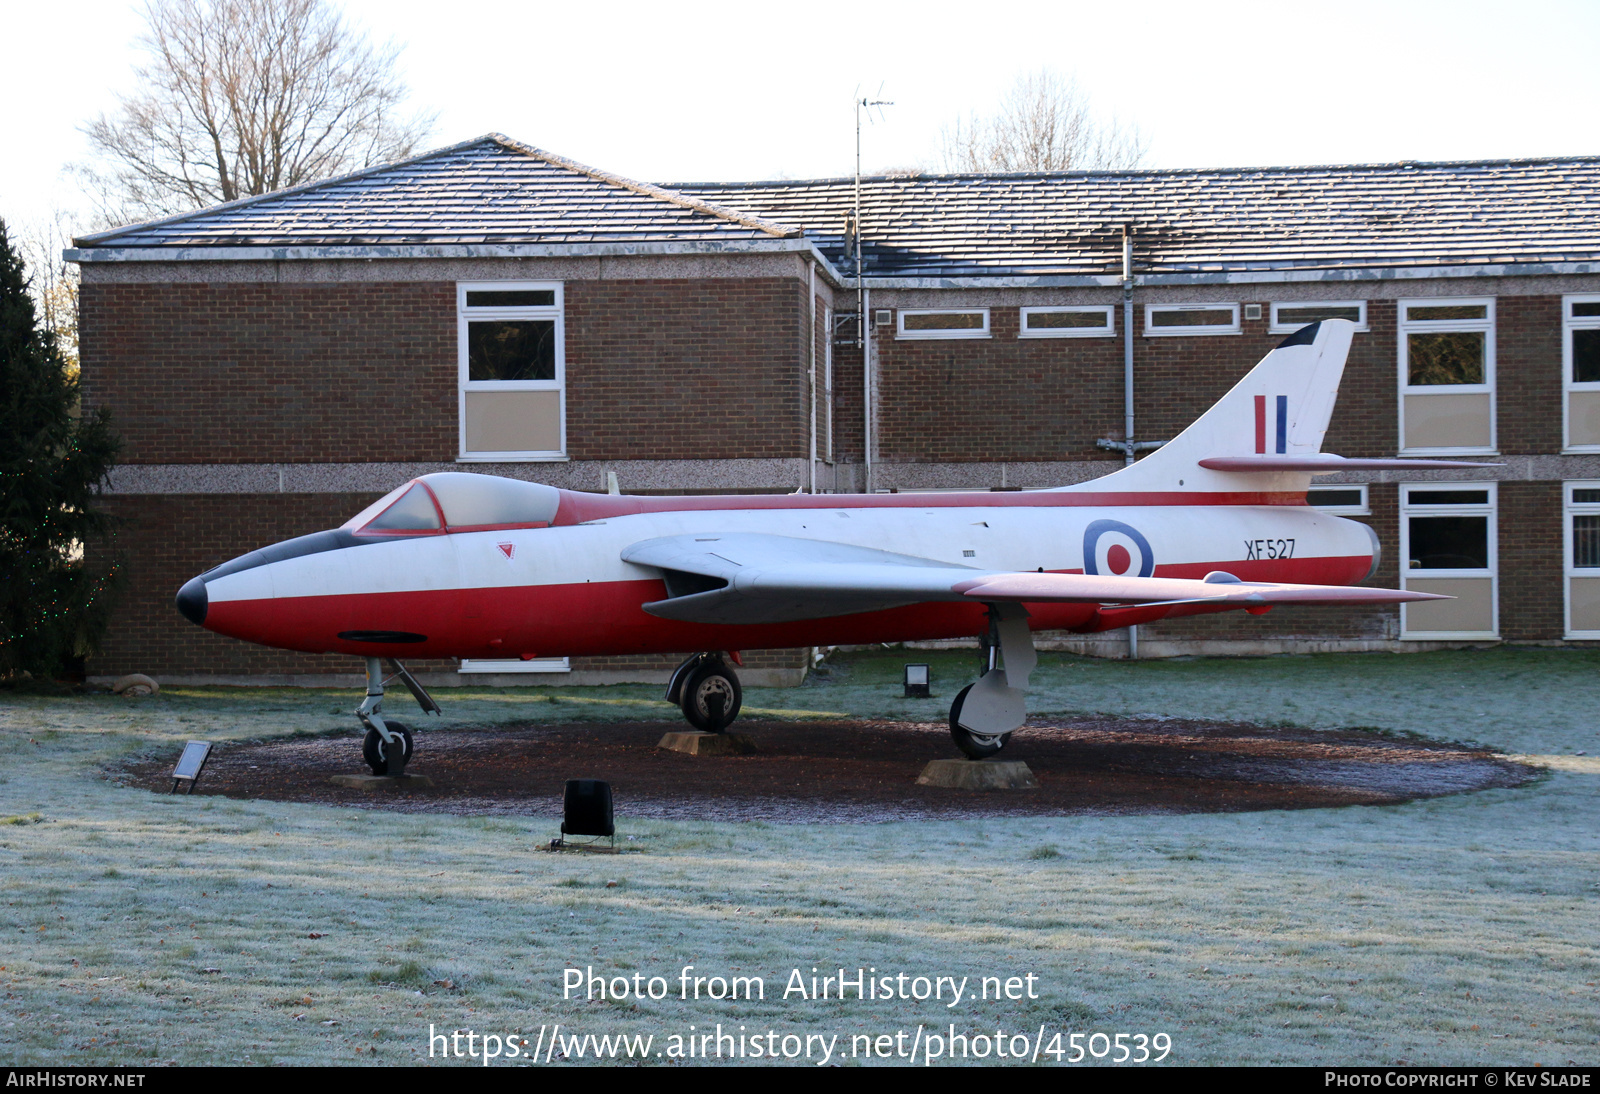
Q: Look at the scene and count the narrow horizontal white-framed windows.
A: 5